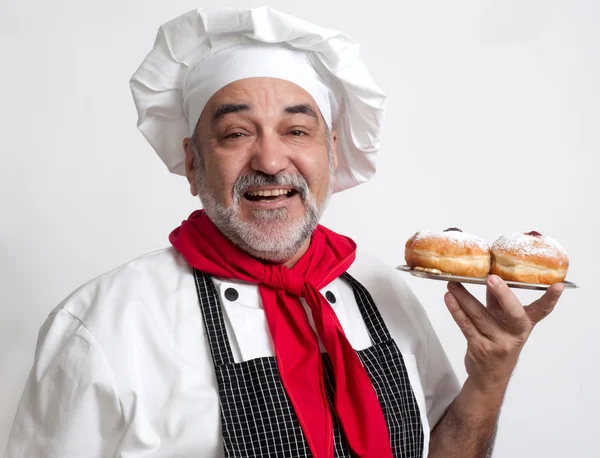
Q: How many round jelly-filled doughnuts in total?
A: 2